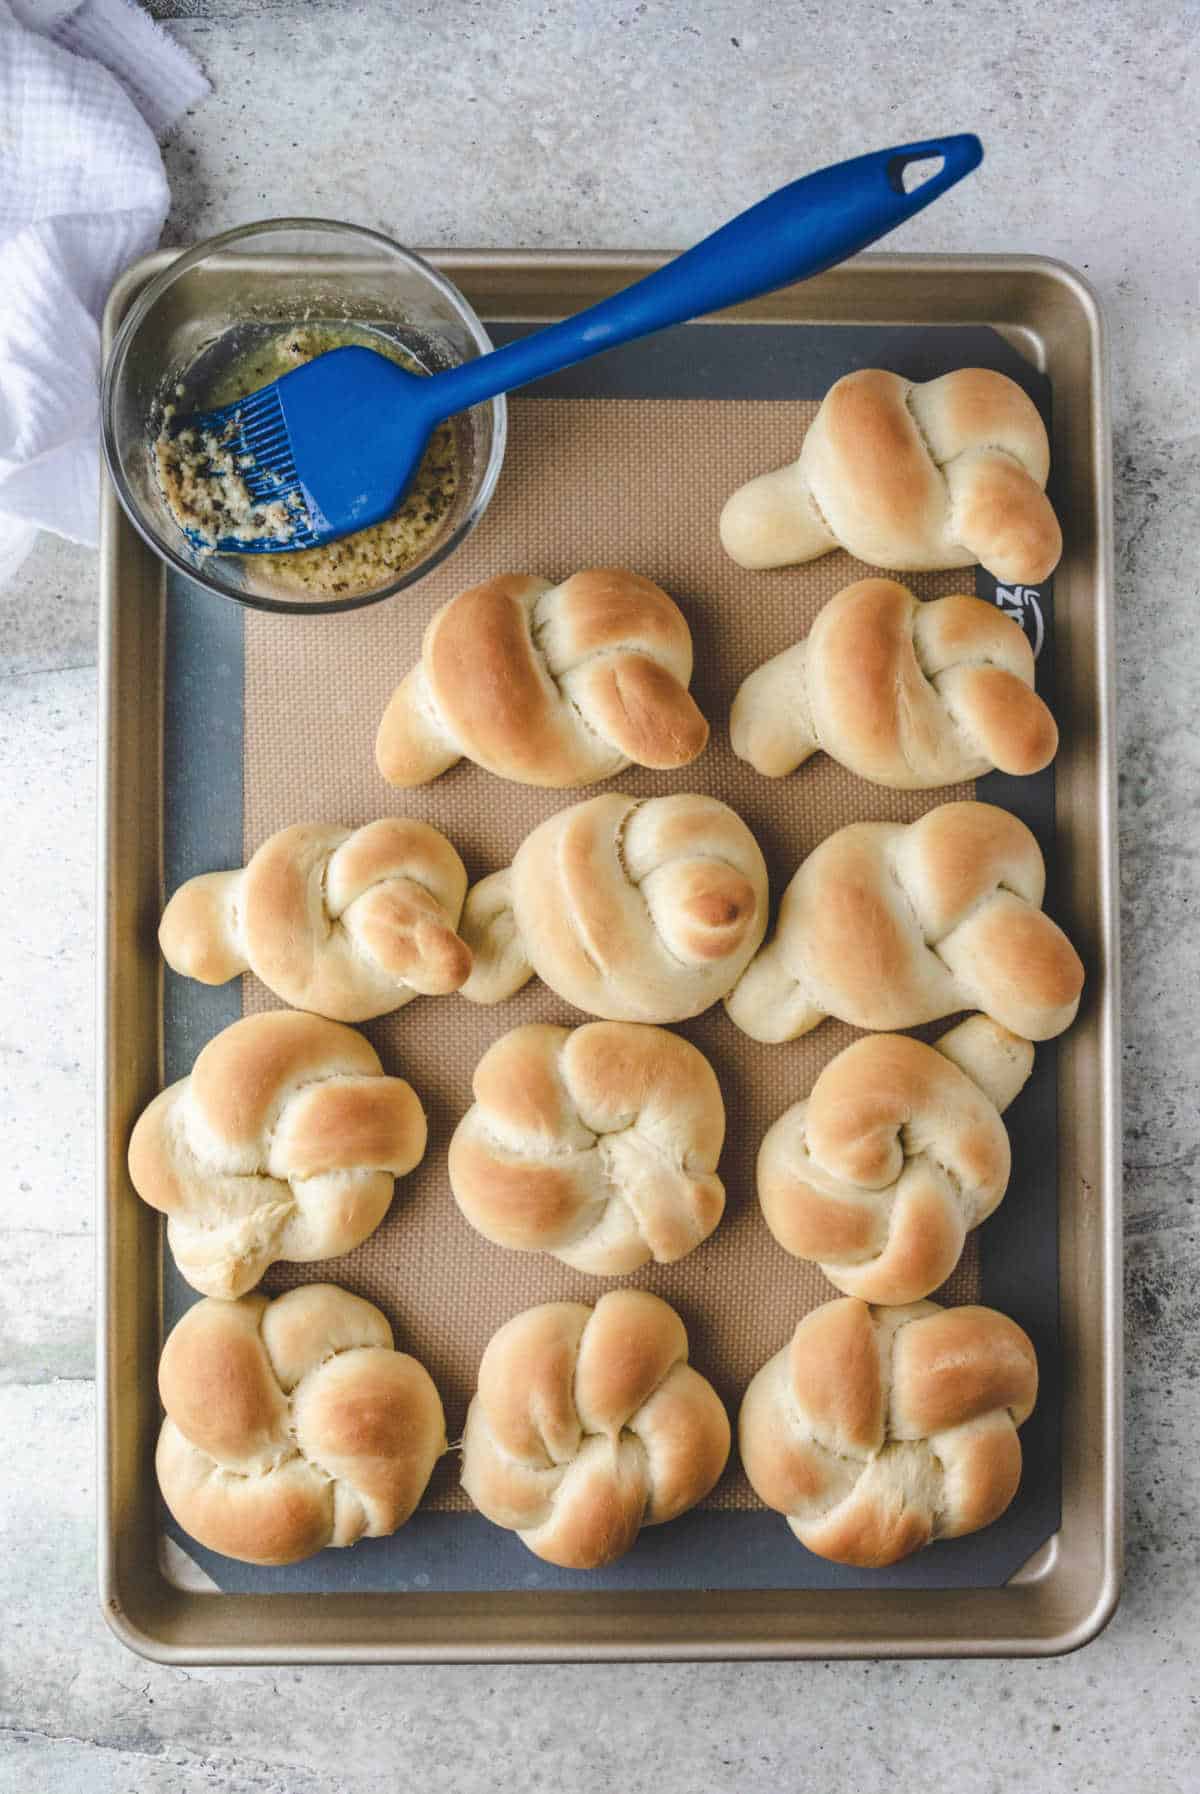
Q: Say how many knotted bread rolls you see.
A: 12